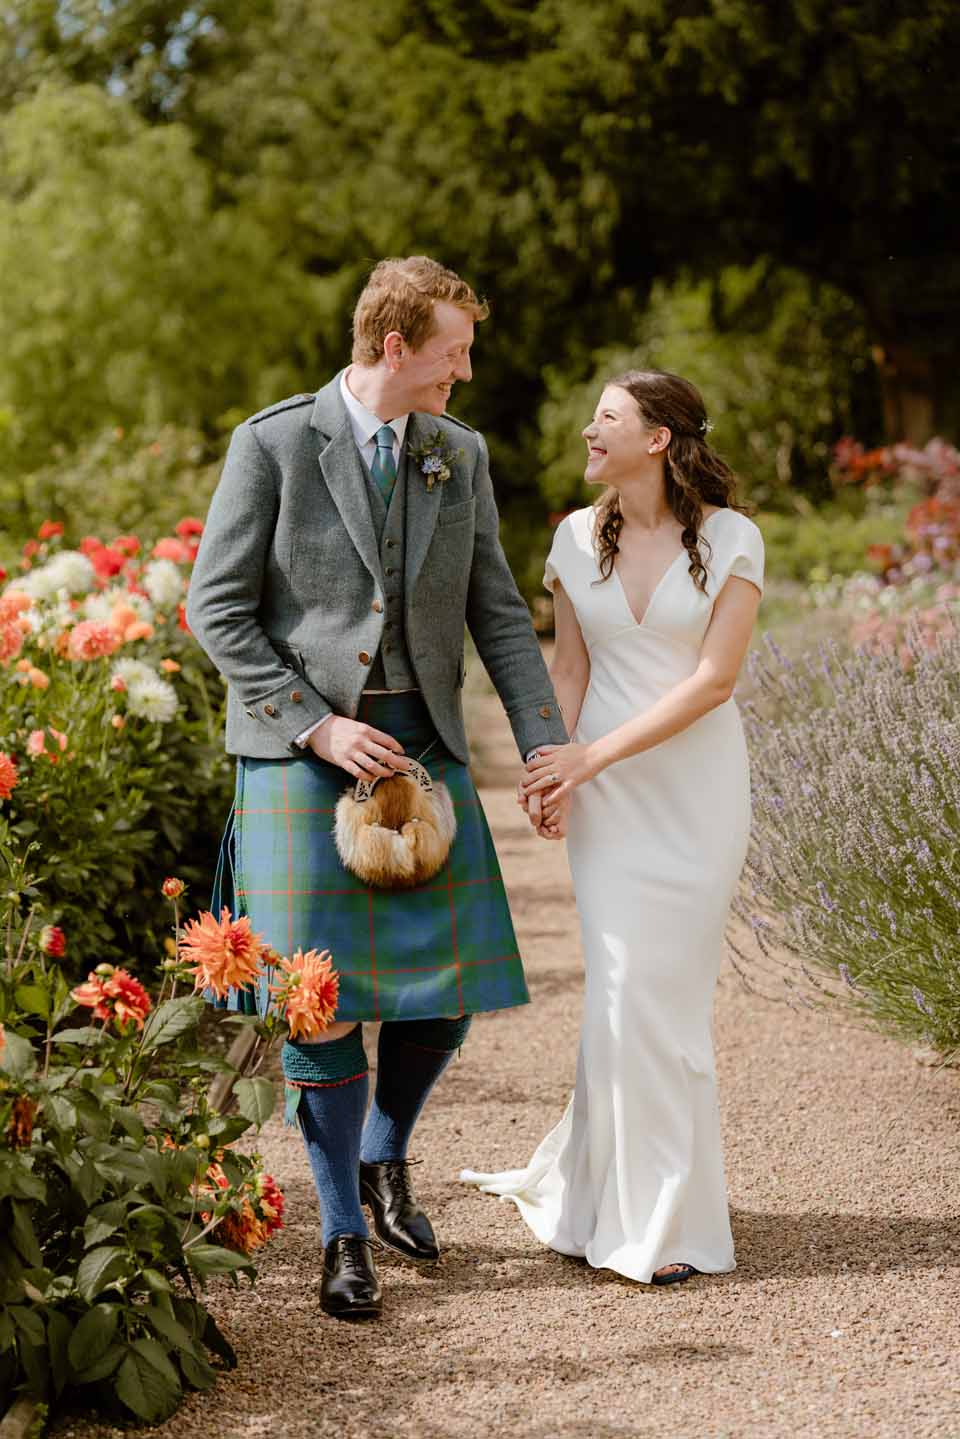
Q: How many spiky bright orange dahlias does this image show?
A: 2